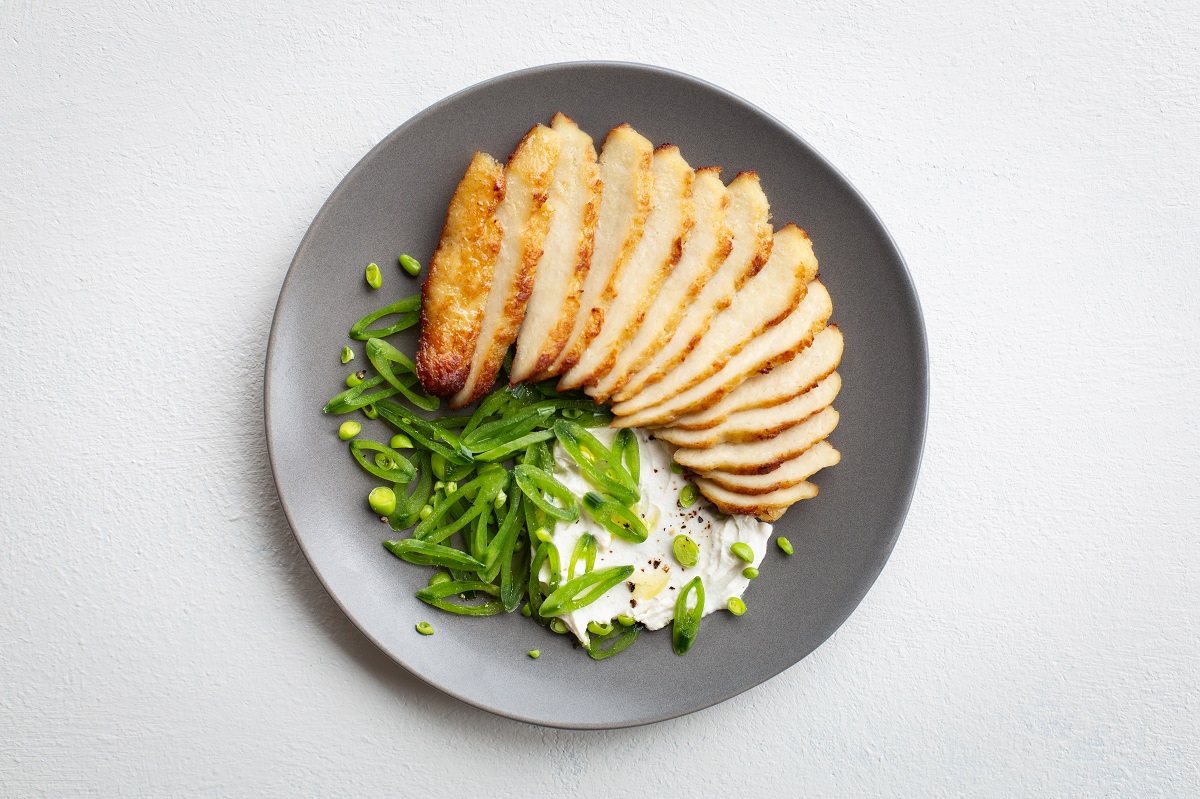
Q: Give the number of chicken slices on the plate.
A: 14